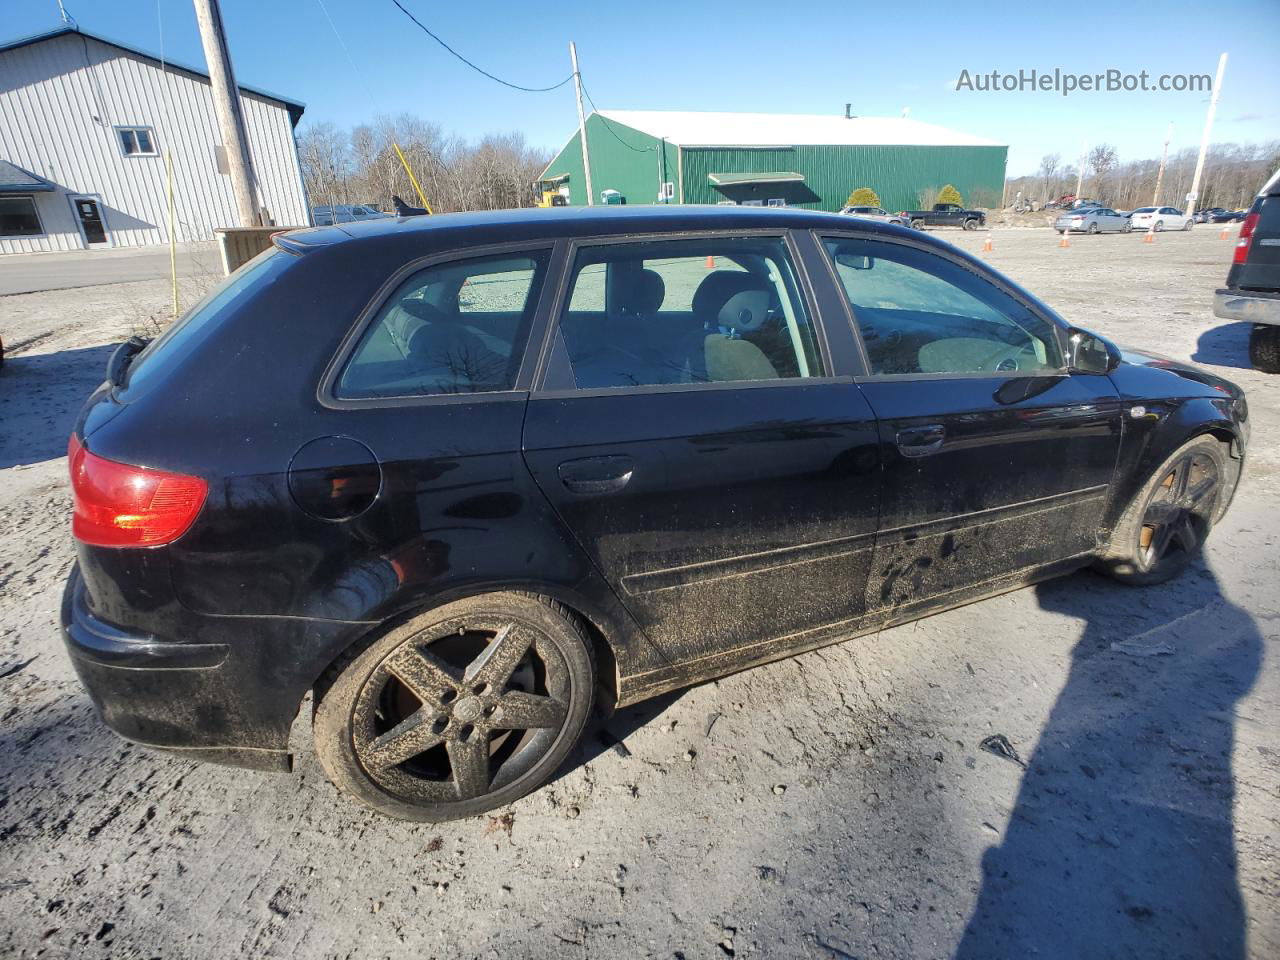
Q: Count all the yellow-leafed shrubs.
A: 2